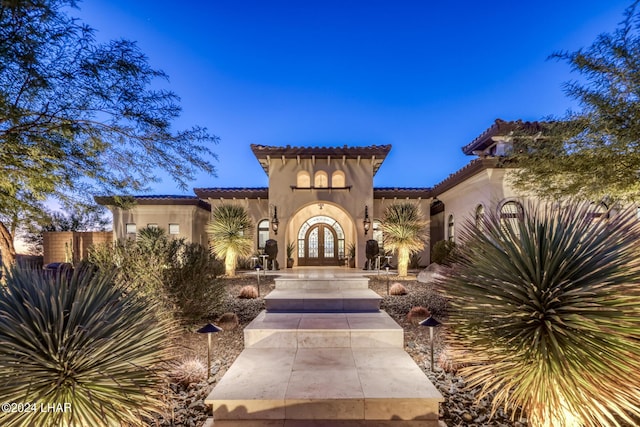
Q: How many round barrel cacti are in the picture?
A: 6